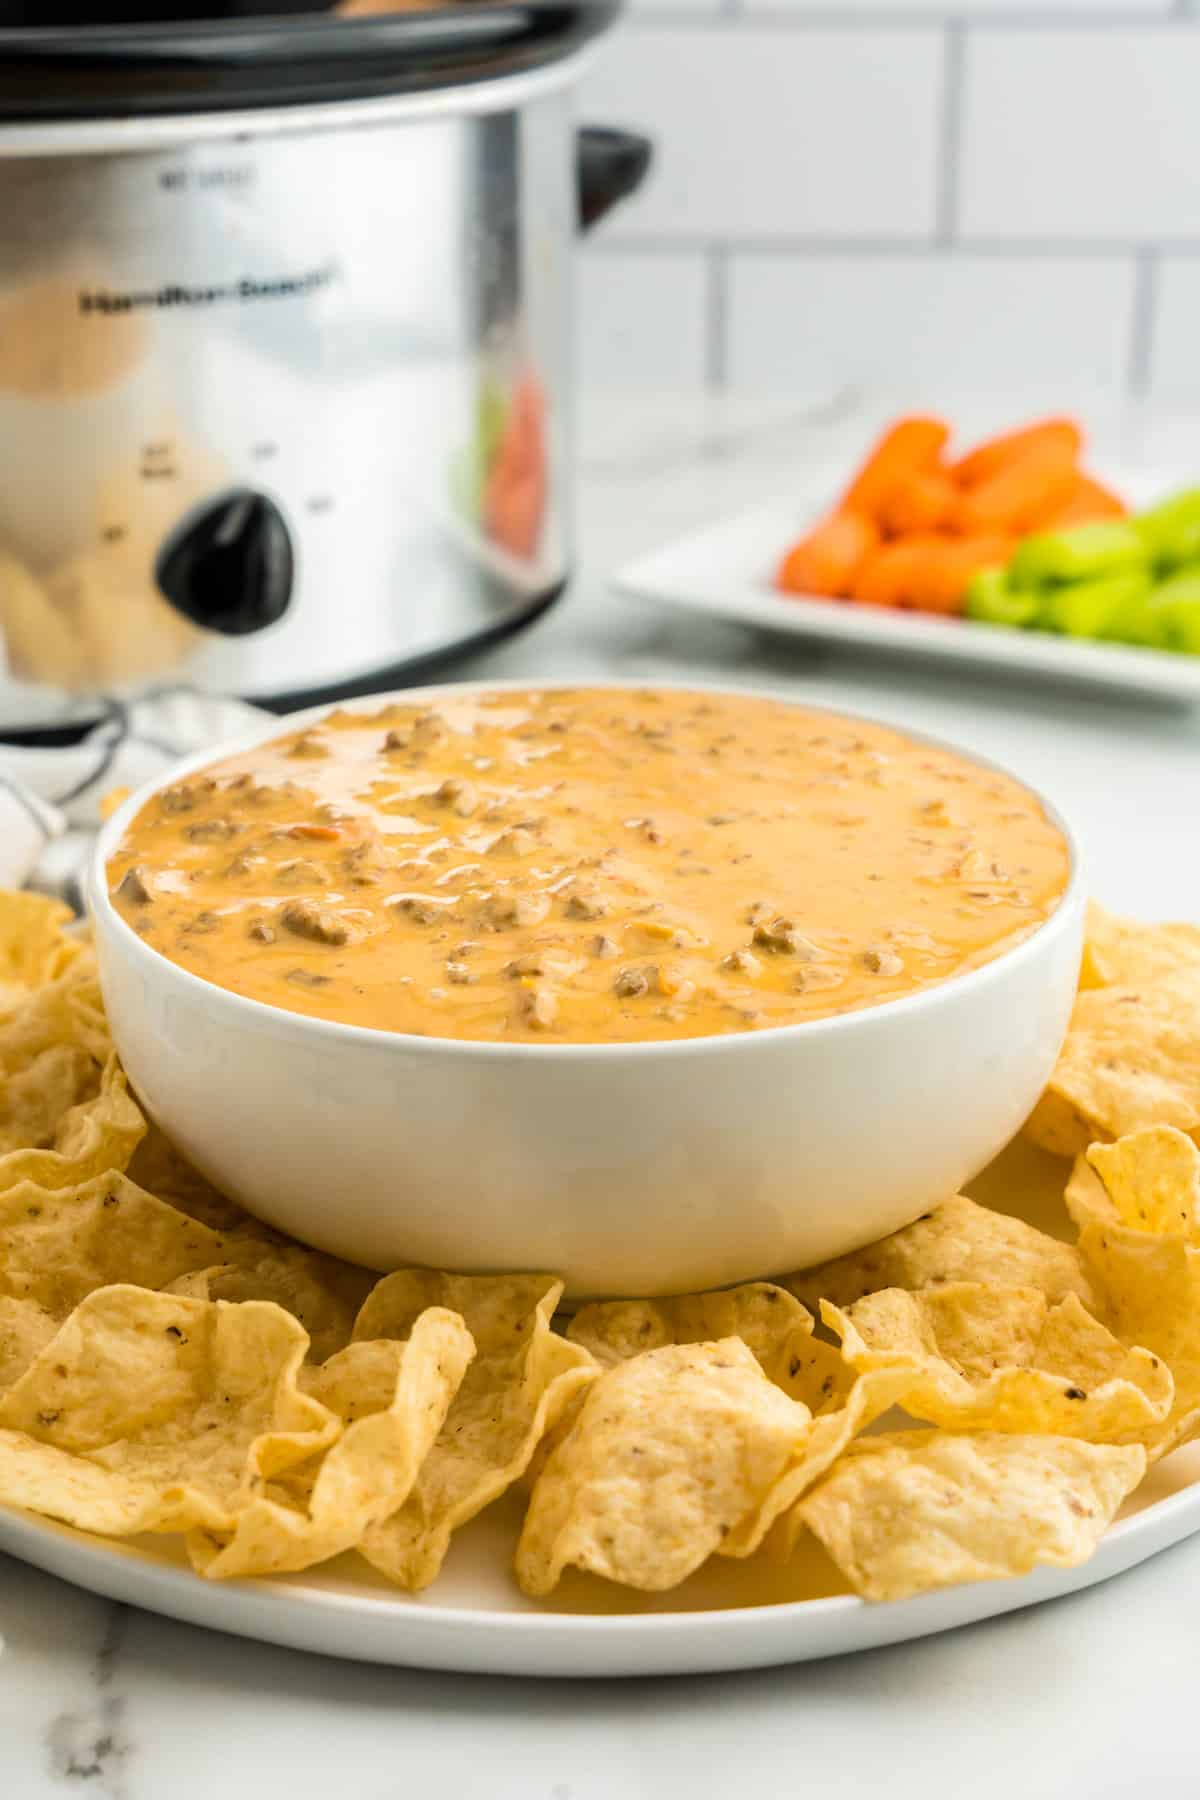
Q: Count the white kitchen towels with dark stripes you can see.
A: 1